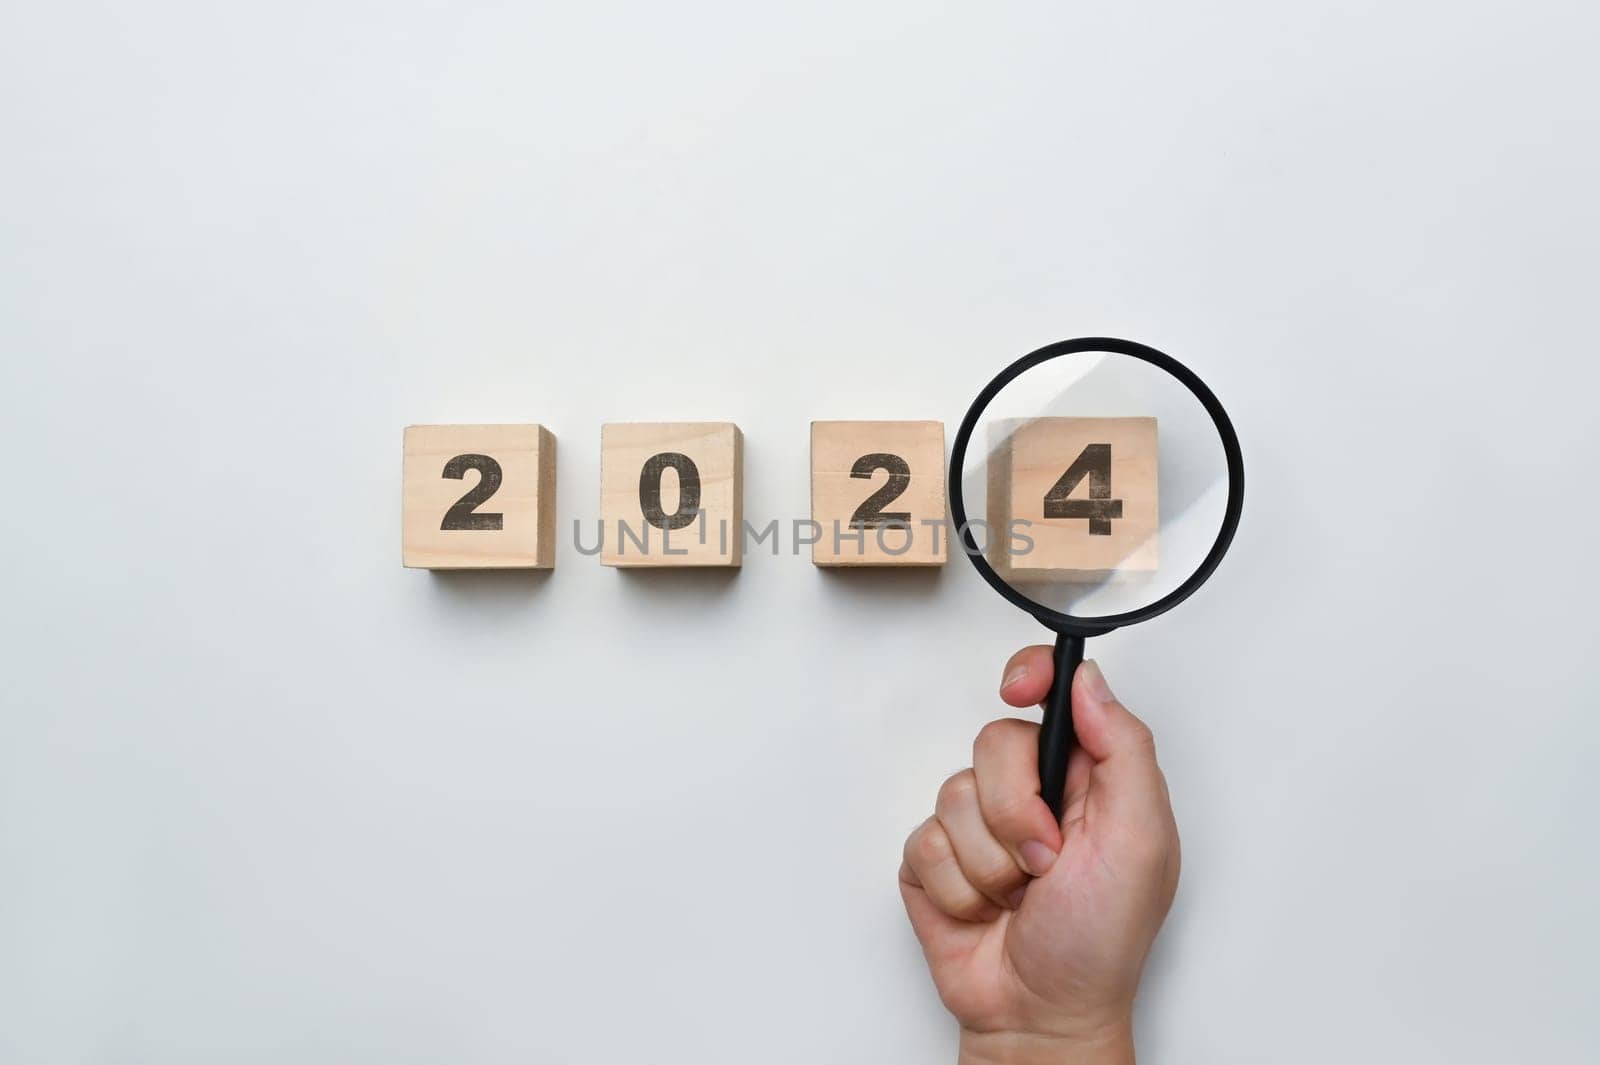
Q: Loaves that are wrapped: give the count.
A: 0